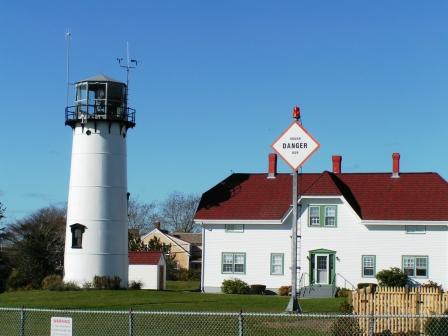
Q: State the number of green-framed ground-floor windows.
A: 4